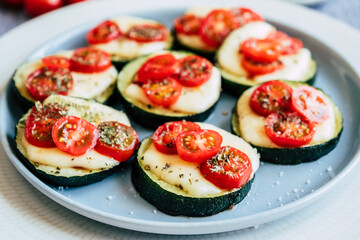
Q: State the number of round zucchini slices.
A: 8